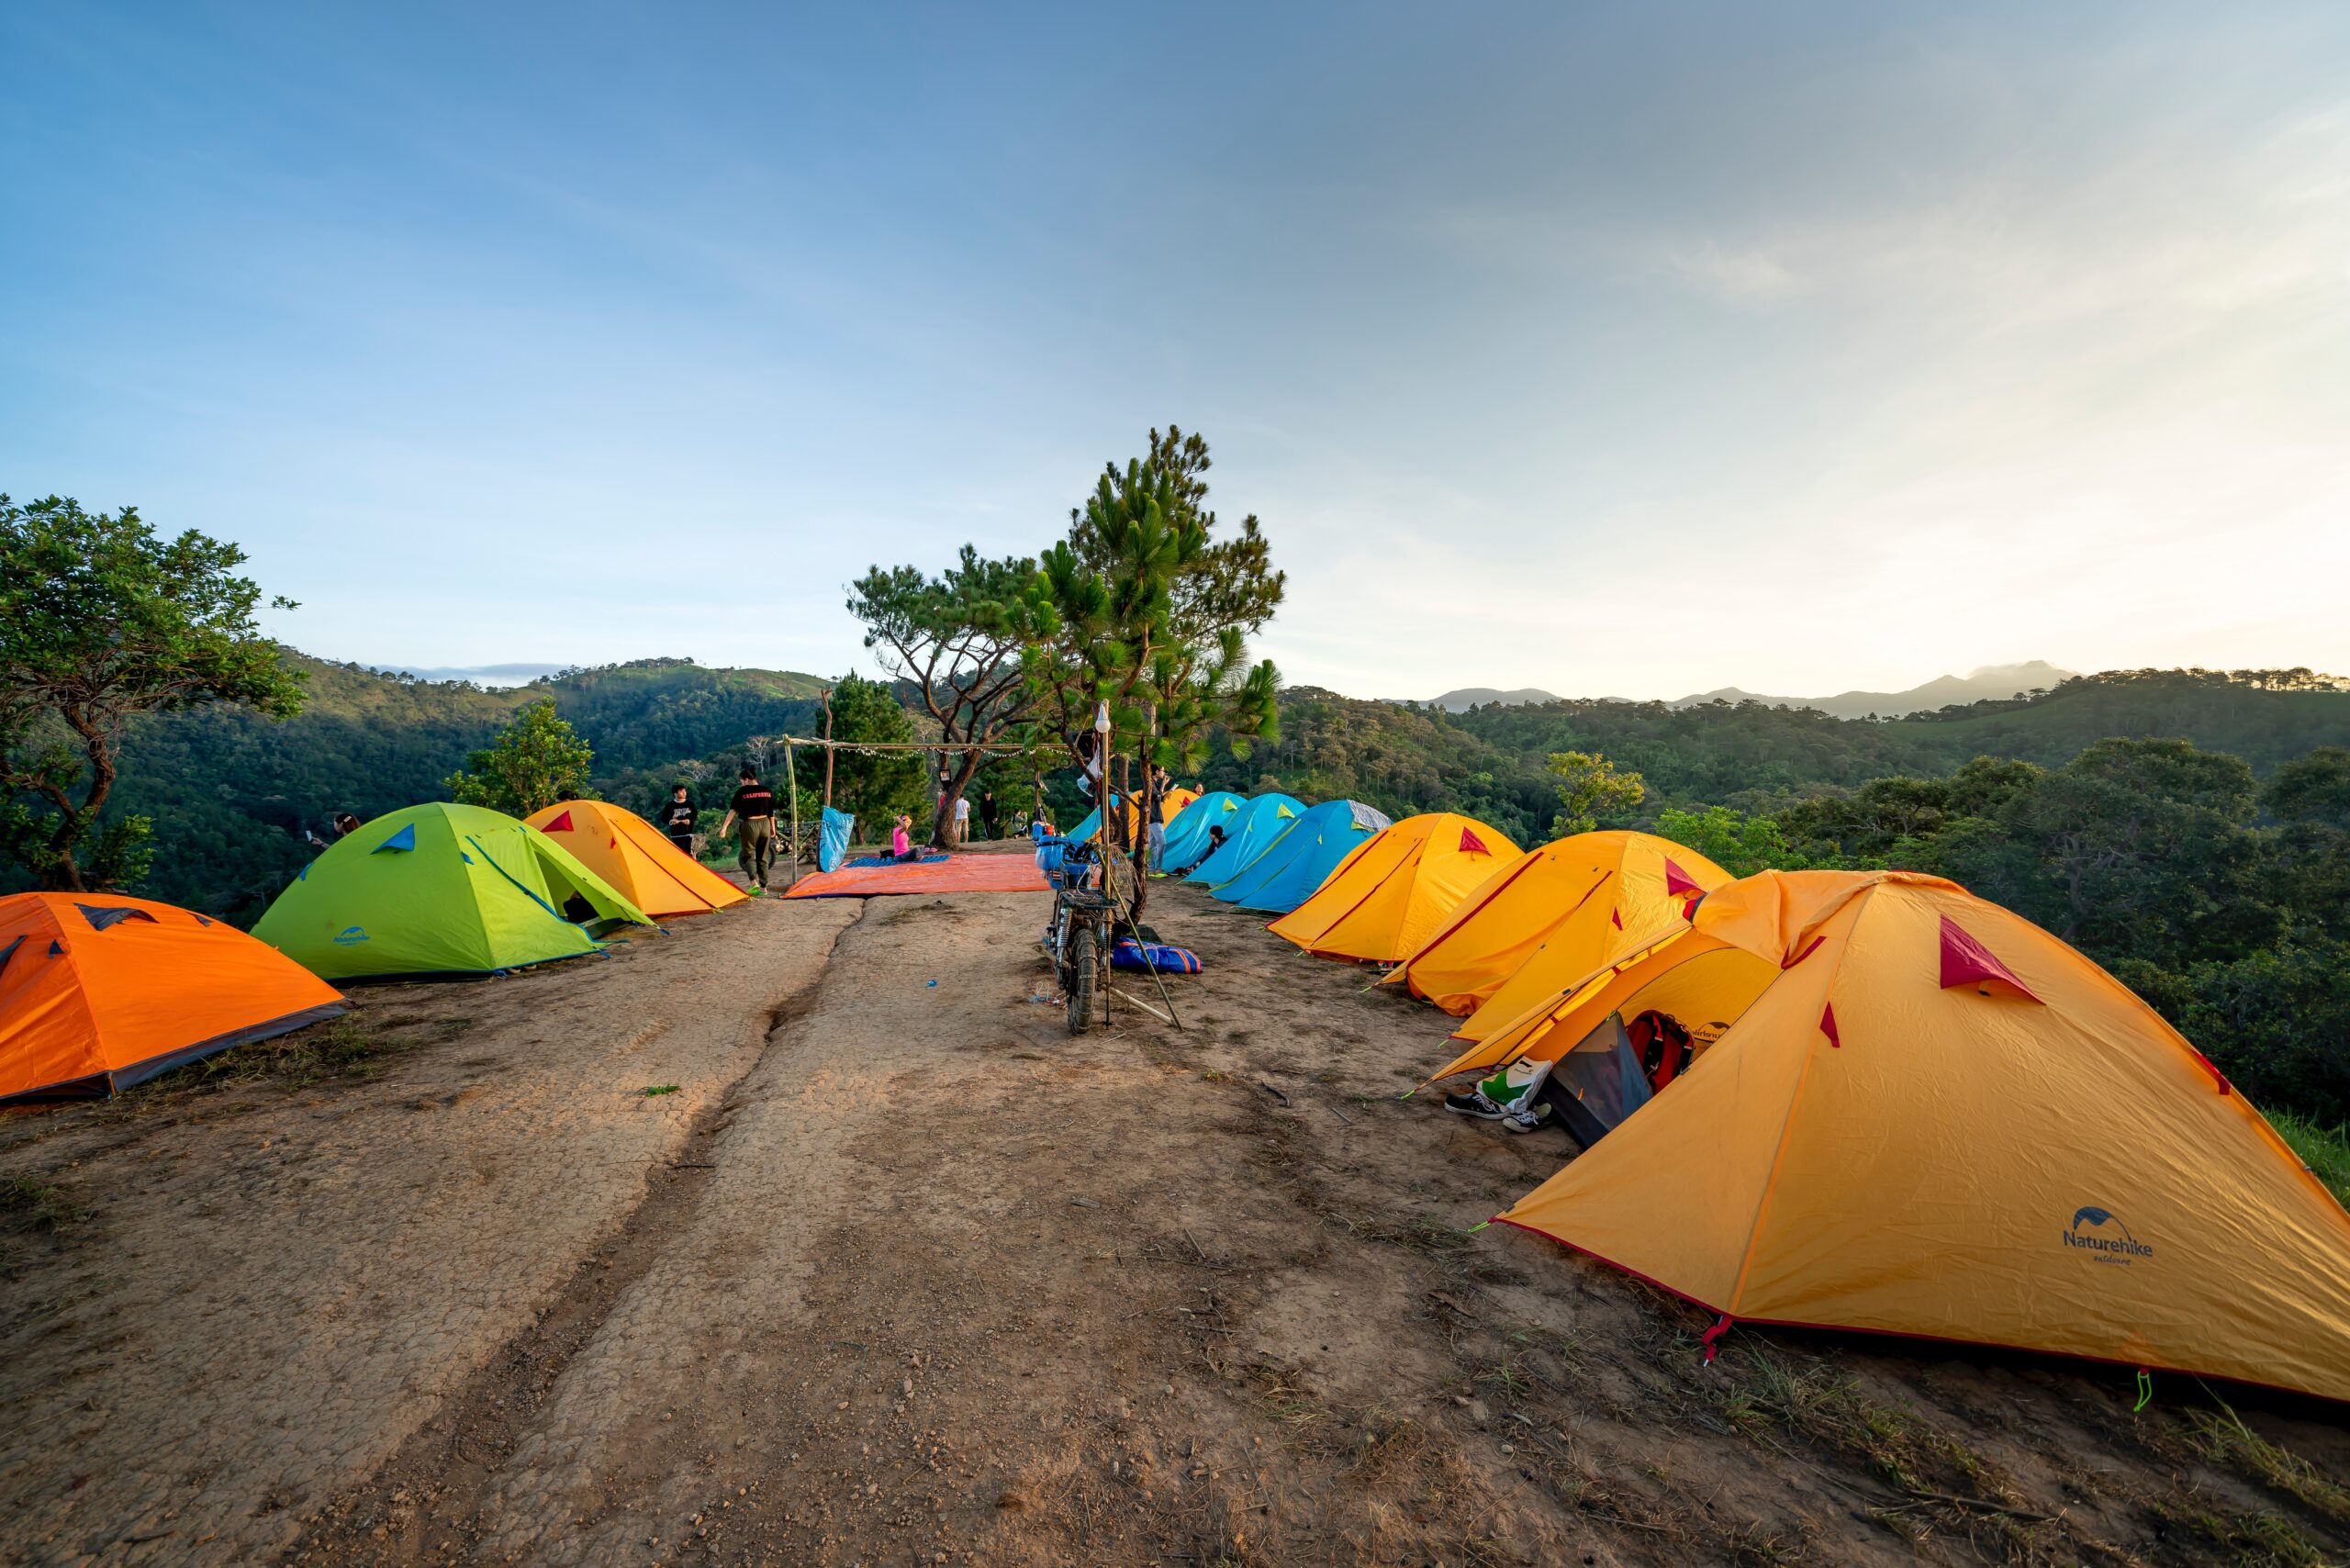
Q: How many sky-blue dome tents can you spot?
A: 4